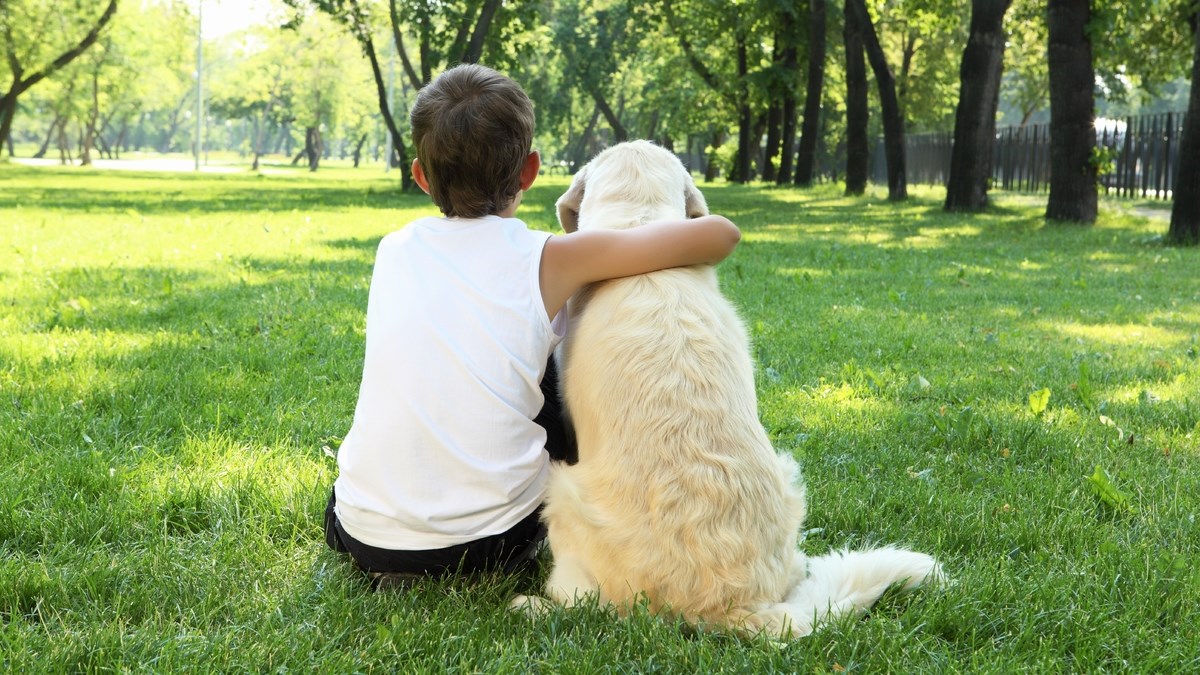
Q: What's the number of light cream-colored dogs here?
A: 1